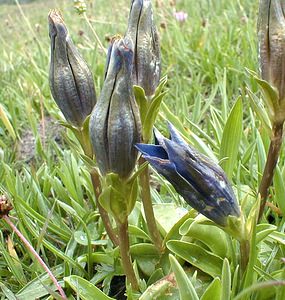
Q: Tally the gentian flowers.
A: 5